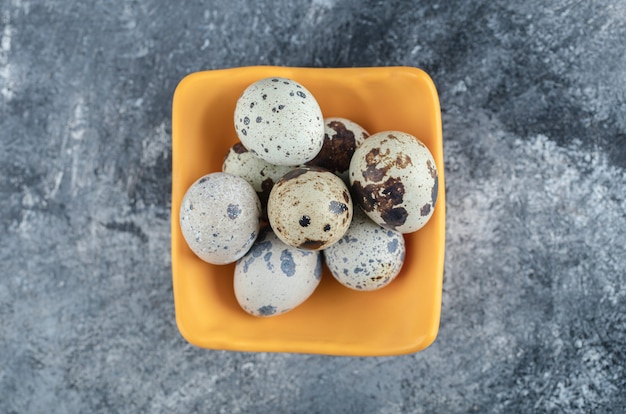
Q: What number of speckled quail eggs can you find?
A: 8